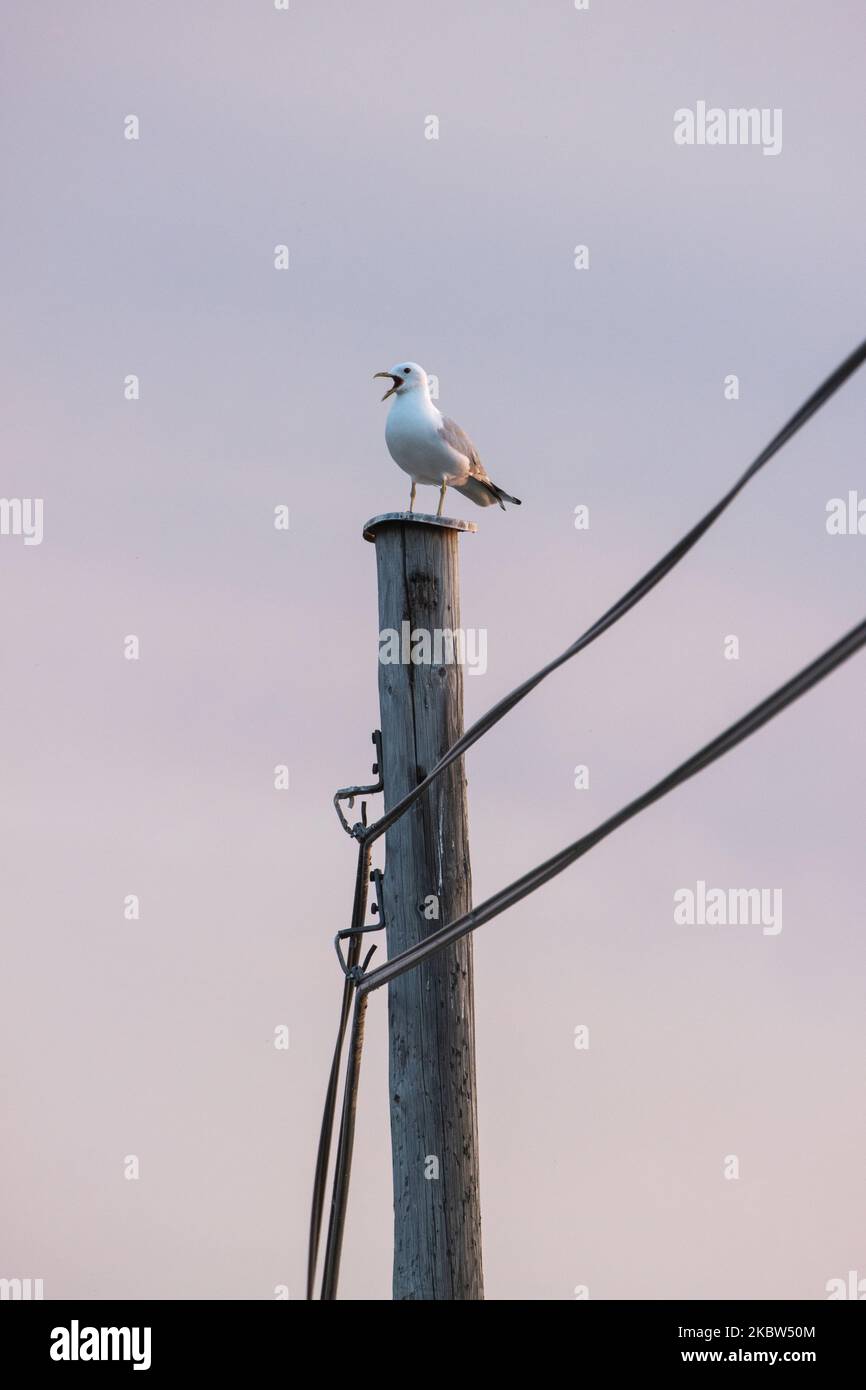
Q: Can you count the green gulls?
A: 0